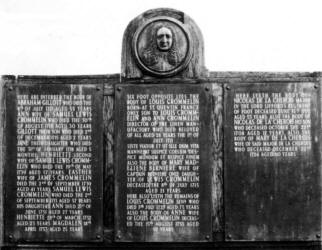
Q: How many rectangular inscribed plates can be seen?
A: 3